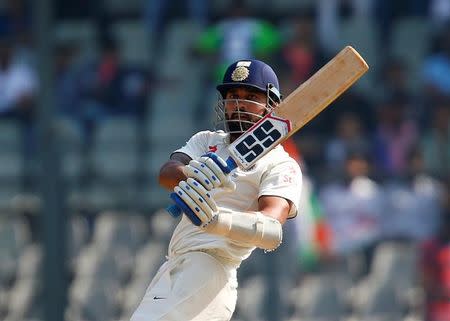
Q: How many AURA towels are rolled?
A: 0